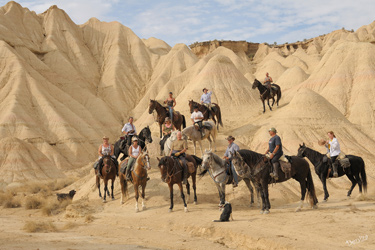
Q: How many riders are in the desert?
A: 12